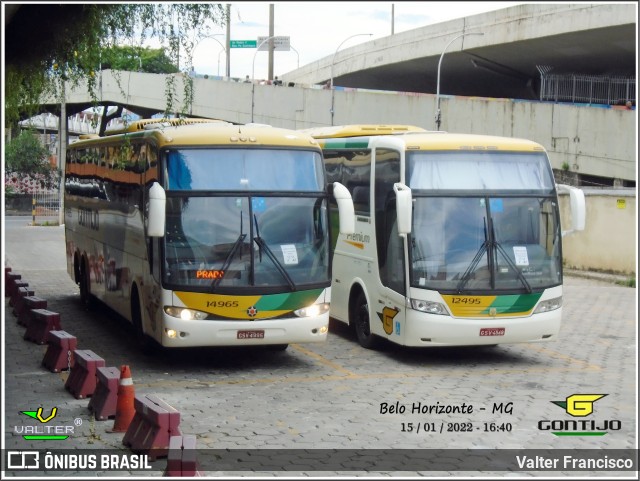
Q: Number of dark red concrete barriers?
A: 11